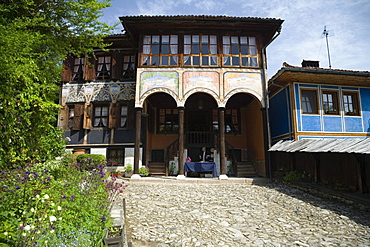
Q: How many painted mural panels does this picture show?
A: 3